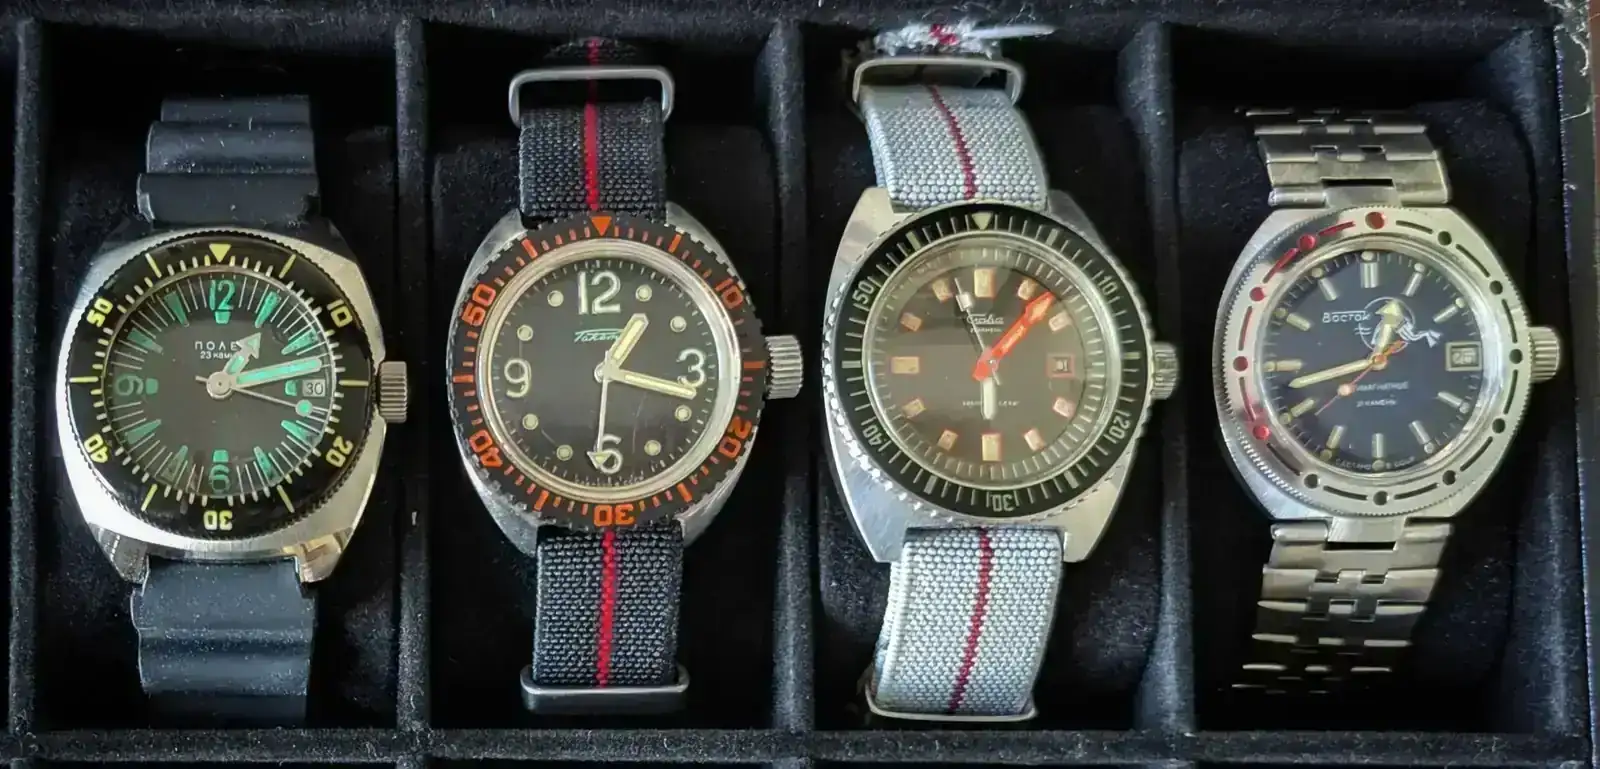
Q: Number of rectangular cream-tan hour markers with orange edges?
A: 11